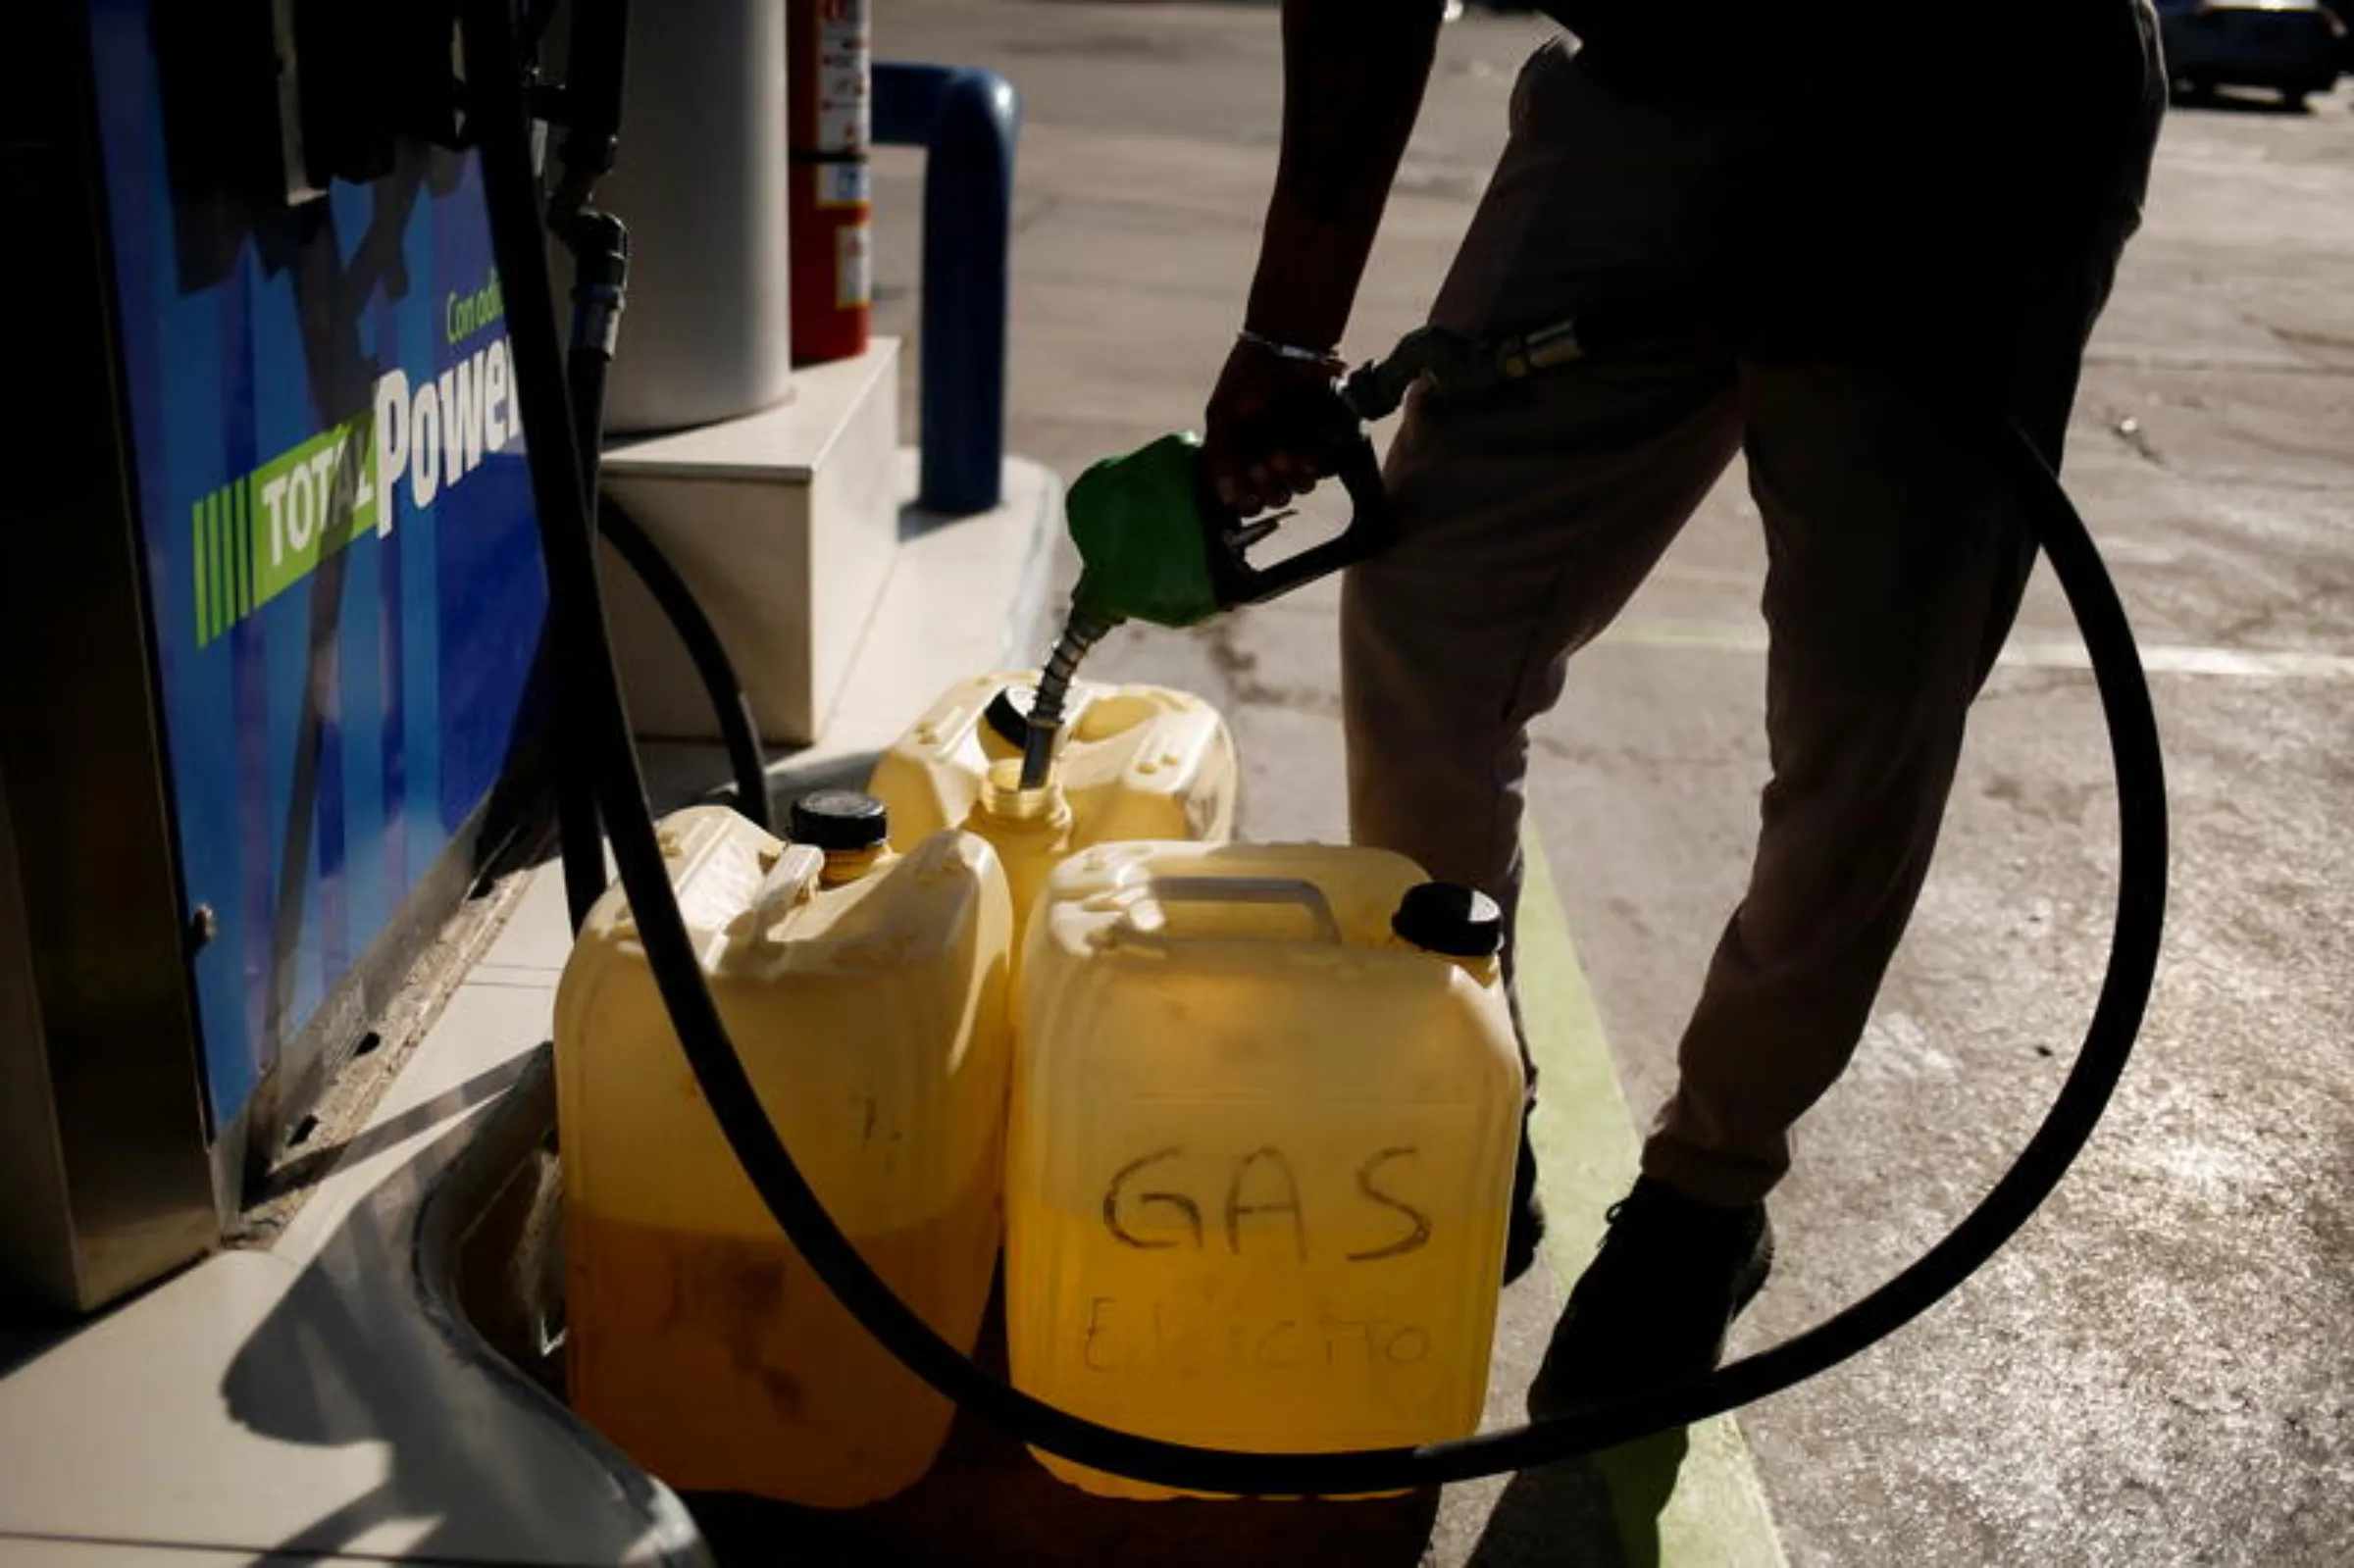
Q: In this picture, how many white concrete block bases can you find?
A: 1